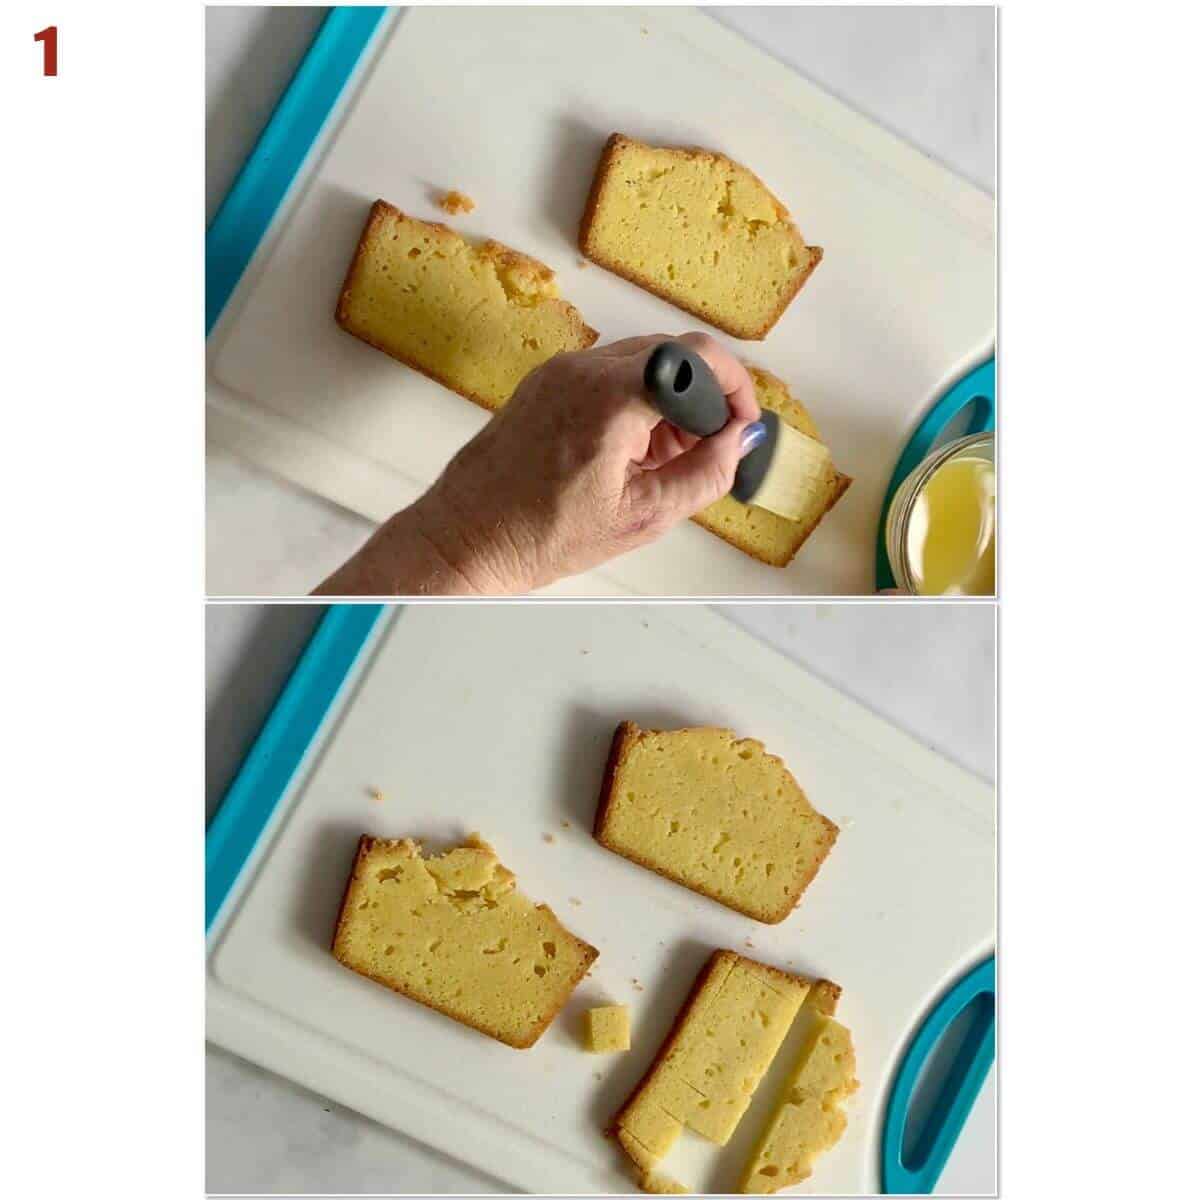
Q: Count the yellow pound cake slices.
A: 6